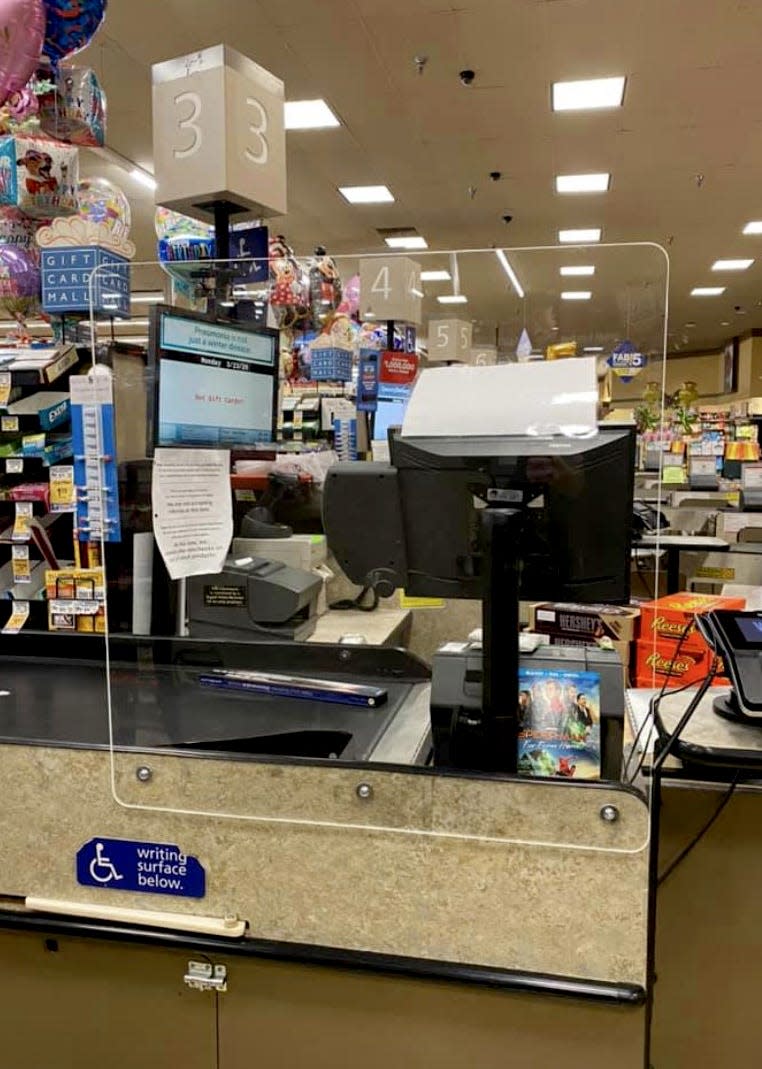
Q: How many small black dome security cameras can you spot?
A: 3